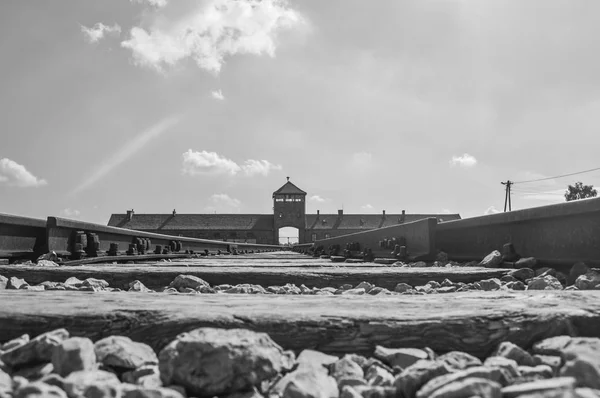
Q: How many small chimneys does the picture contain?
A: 6